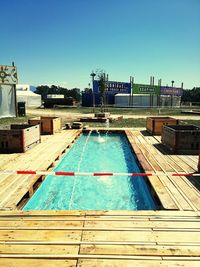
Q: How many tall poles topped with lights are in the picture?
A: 2